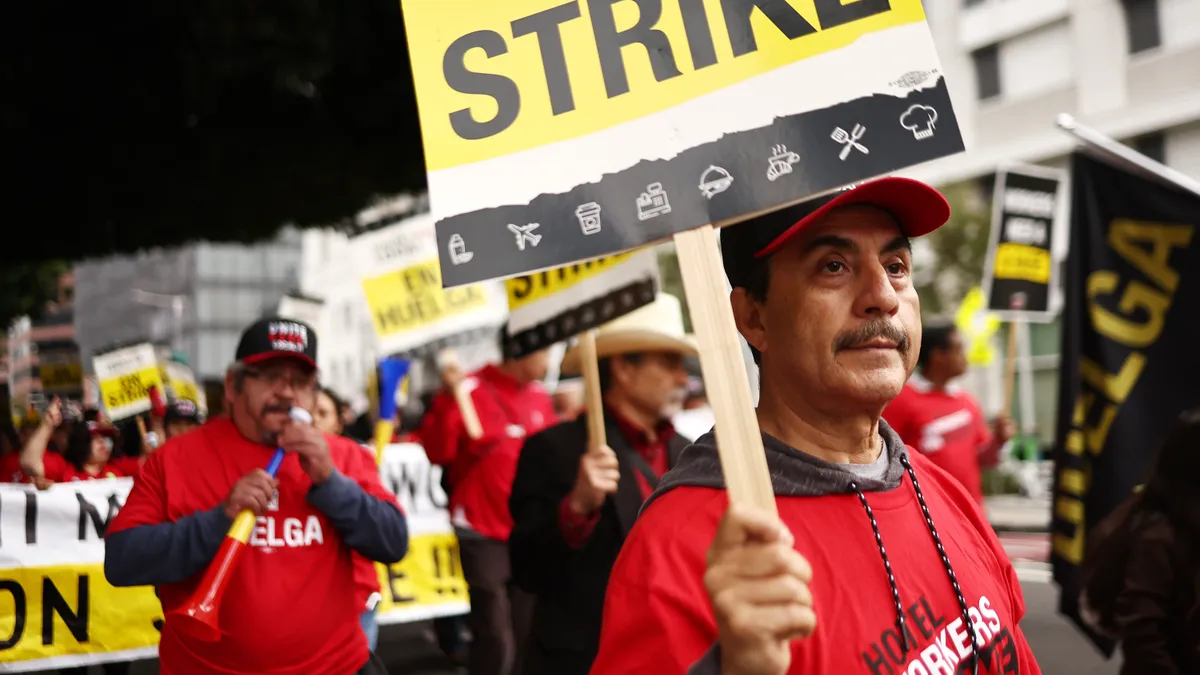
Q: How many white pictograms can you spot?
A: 8